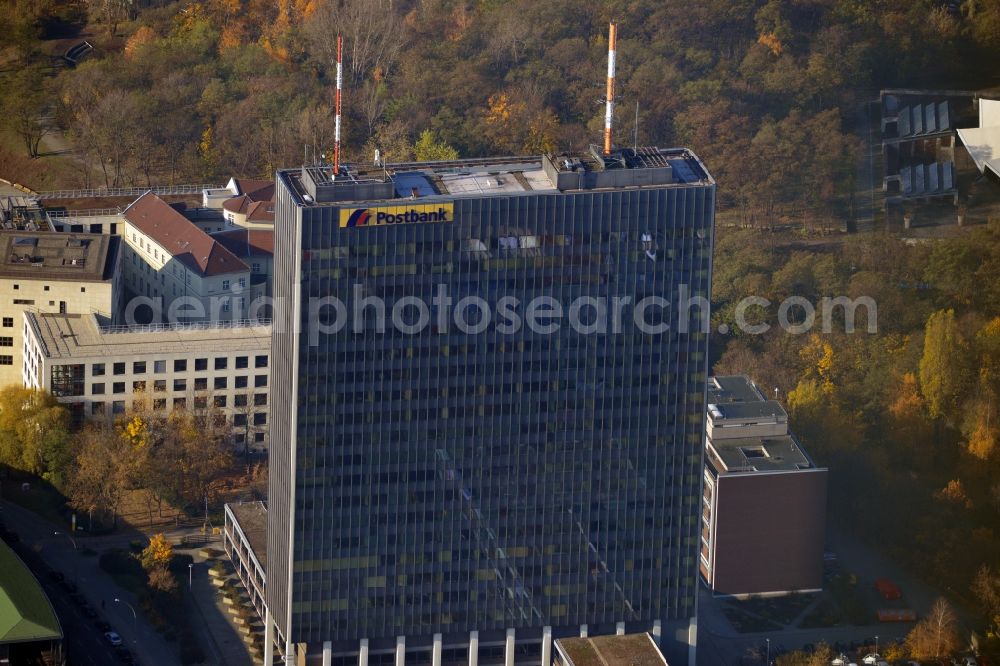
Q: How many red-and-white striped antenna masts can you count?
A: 2